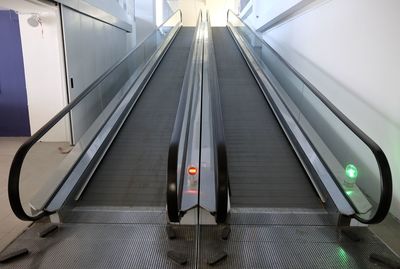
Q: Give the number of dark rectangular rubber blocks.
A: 8